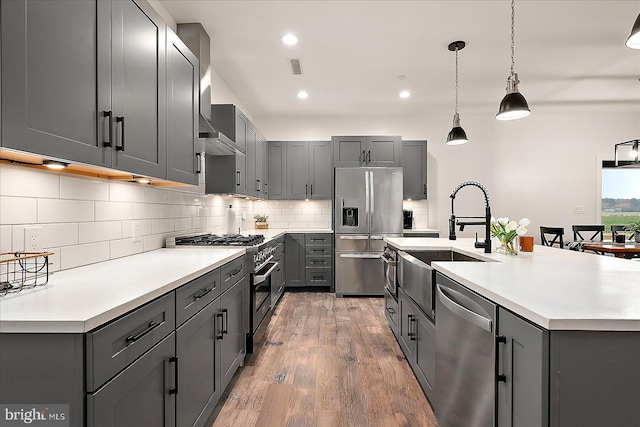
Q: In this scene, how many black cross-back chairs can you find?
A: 3